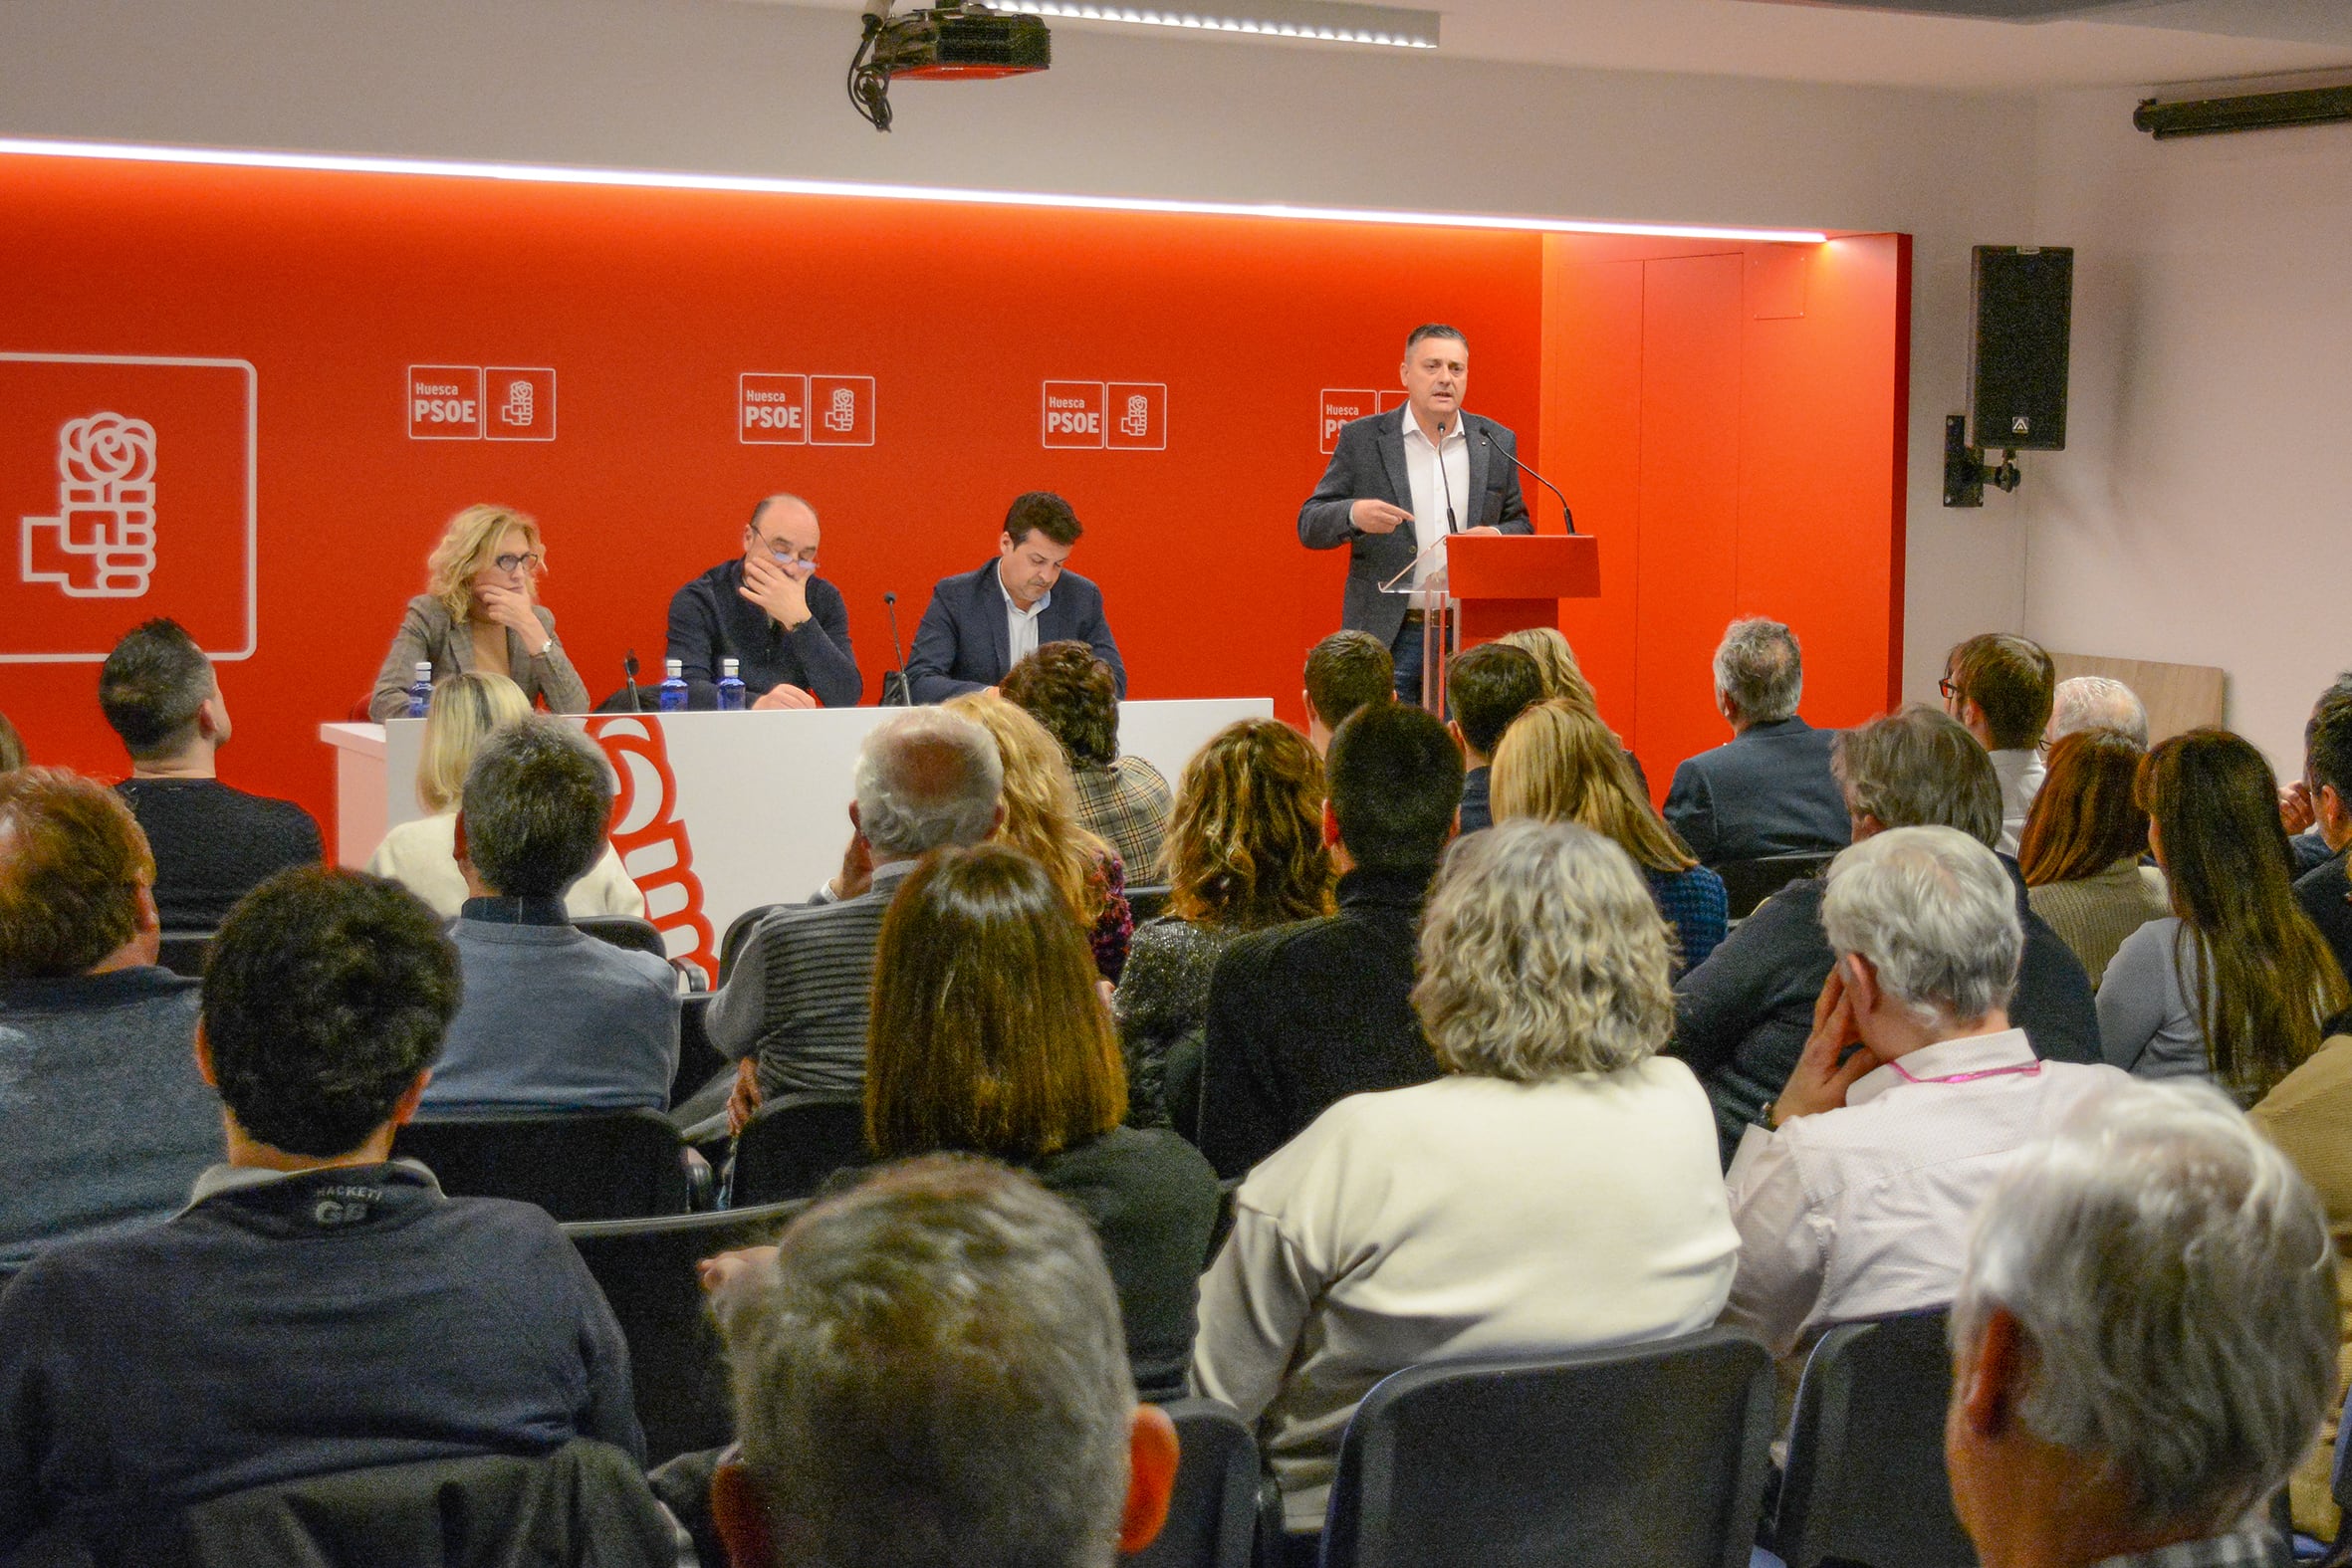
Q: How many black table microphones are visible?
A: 2